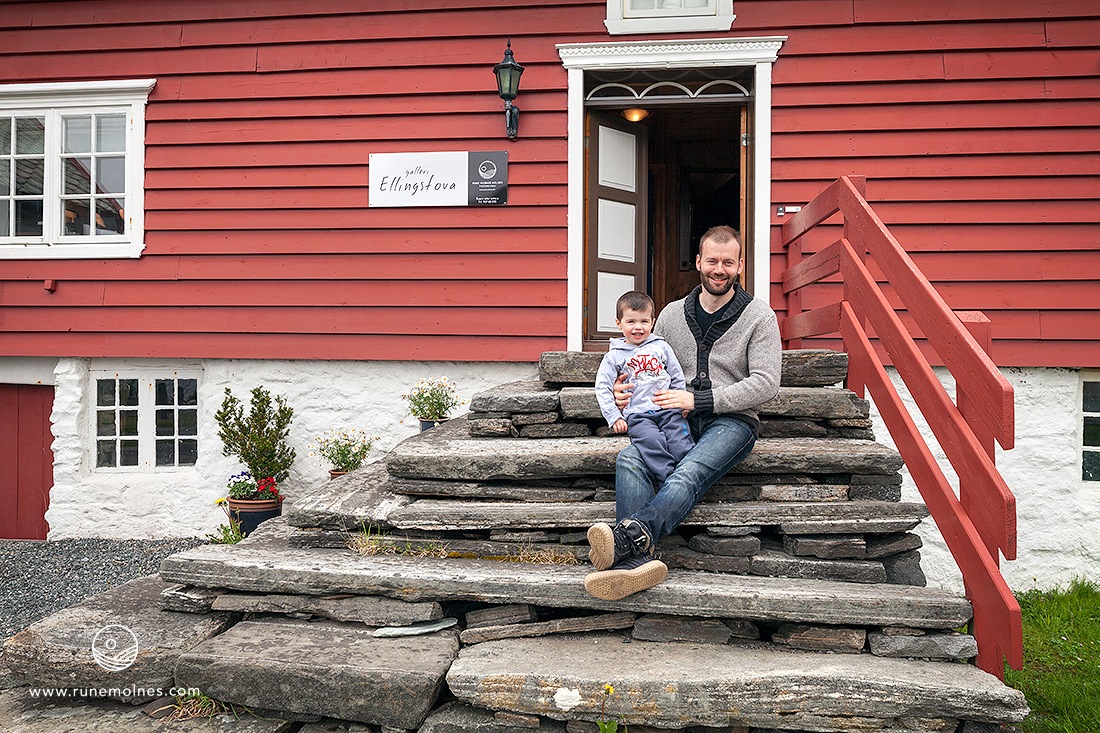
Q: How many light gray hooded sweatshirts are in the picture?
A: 1